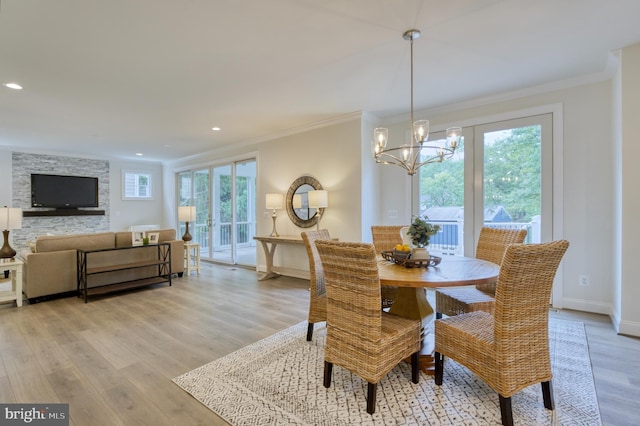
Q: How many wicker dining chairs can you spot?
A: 5